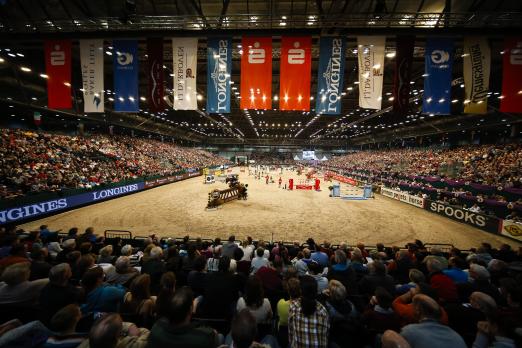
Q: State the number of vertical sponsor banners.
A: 14